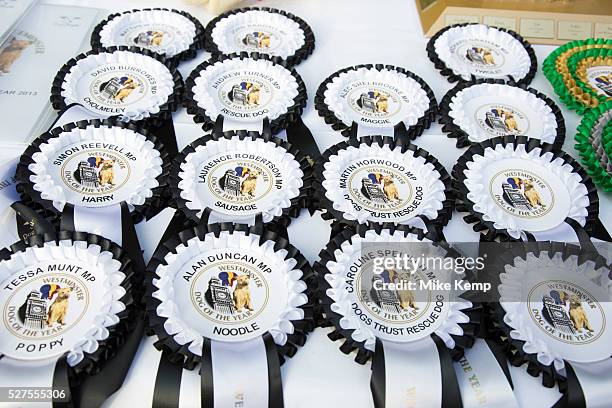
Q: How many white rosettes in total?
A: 15